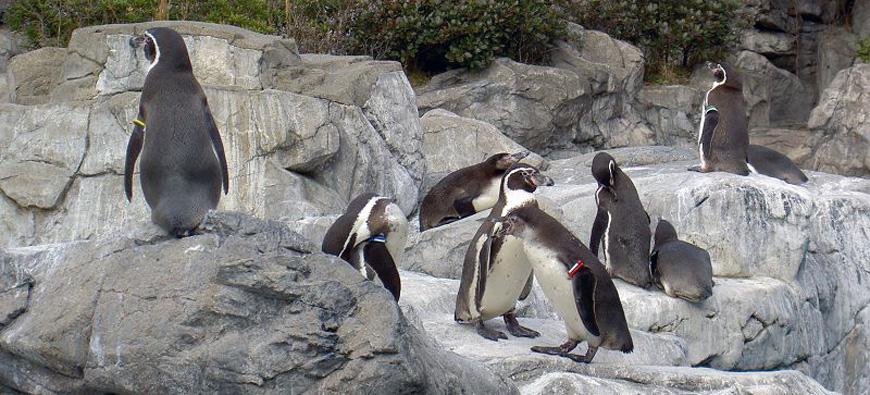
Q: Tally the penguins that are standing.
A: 6